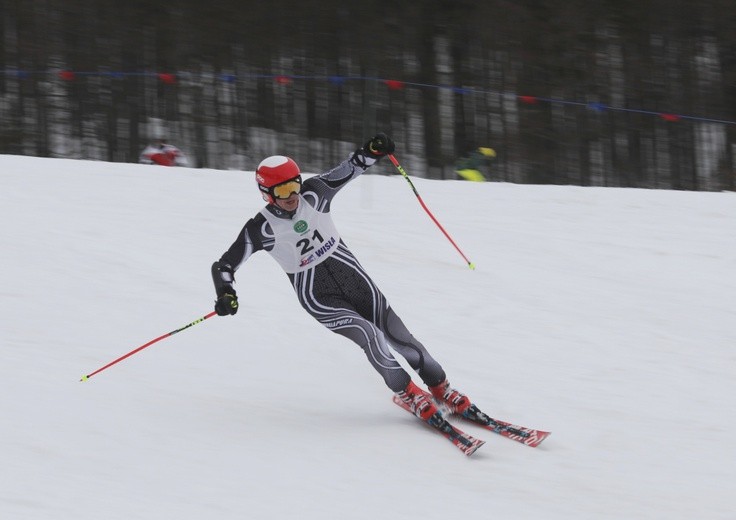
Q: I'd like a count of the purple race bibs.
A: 0